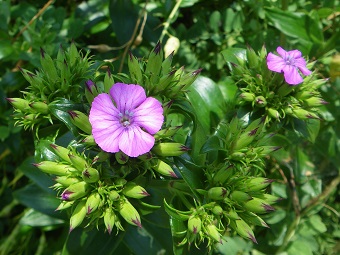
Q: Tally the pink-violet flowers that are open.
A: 2